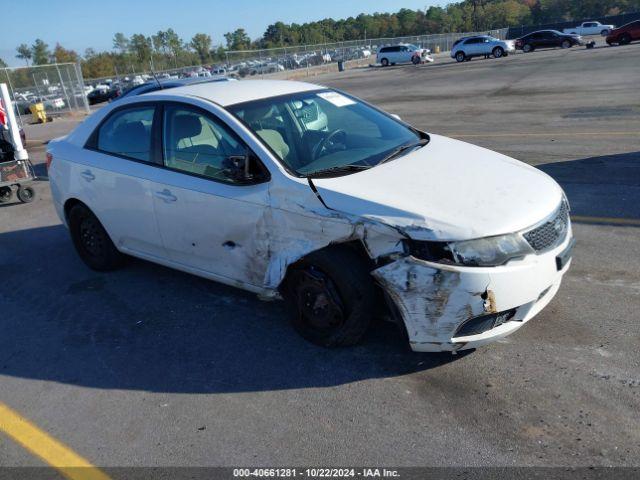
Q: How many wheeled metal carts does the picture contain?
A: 1